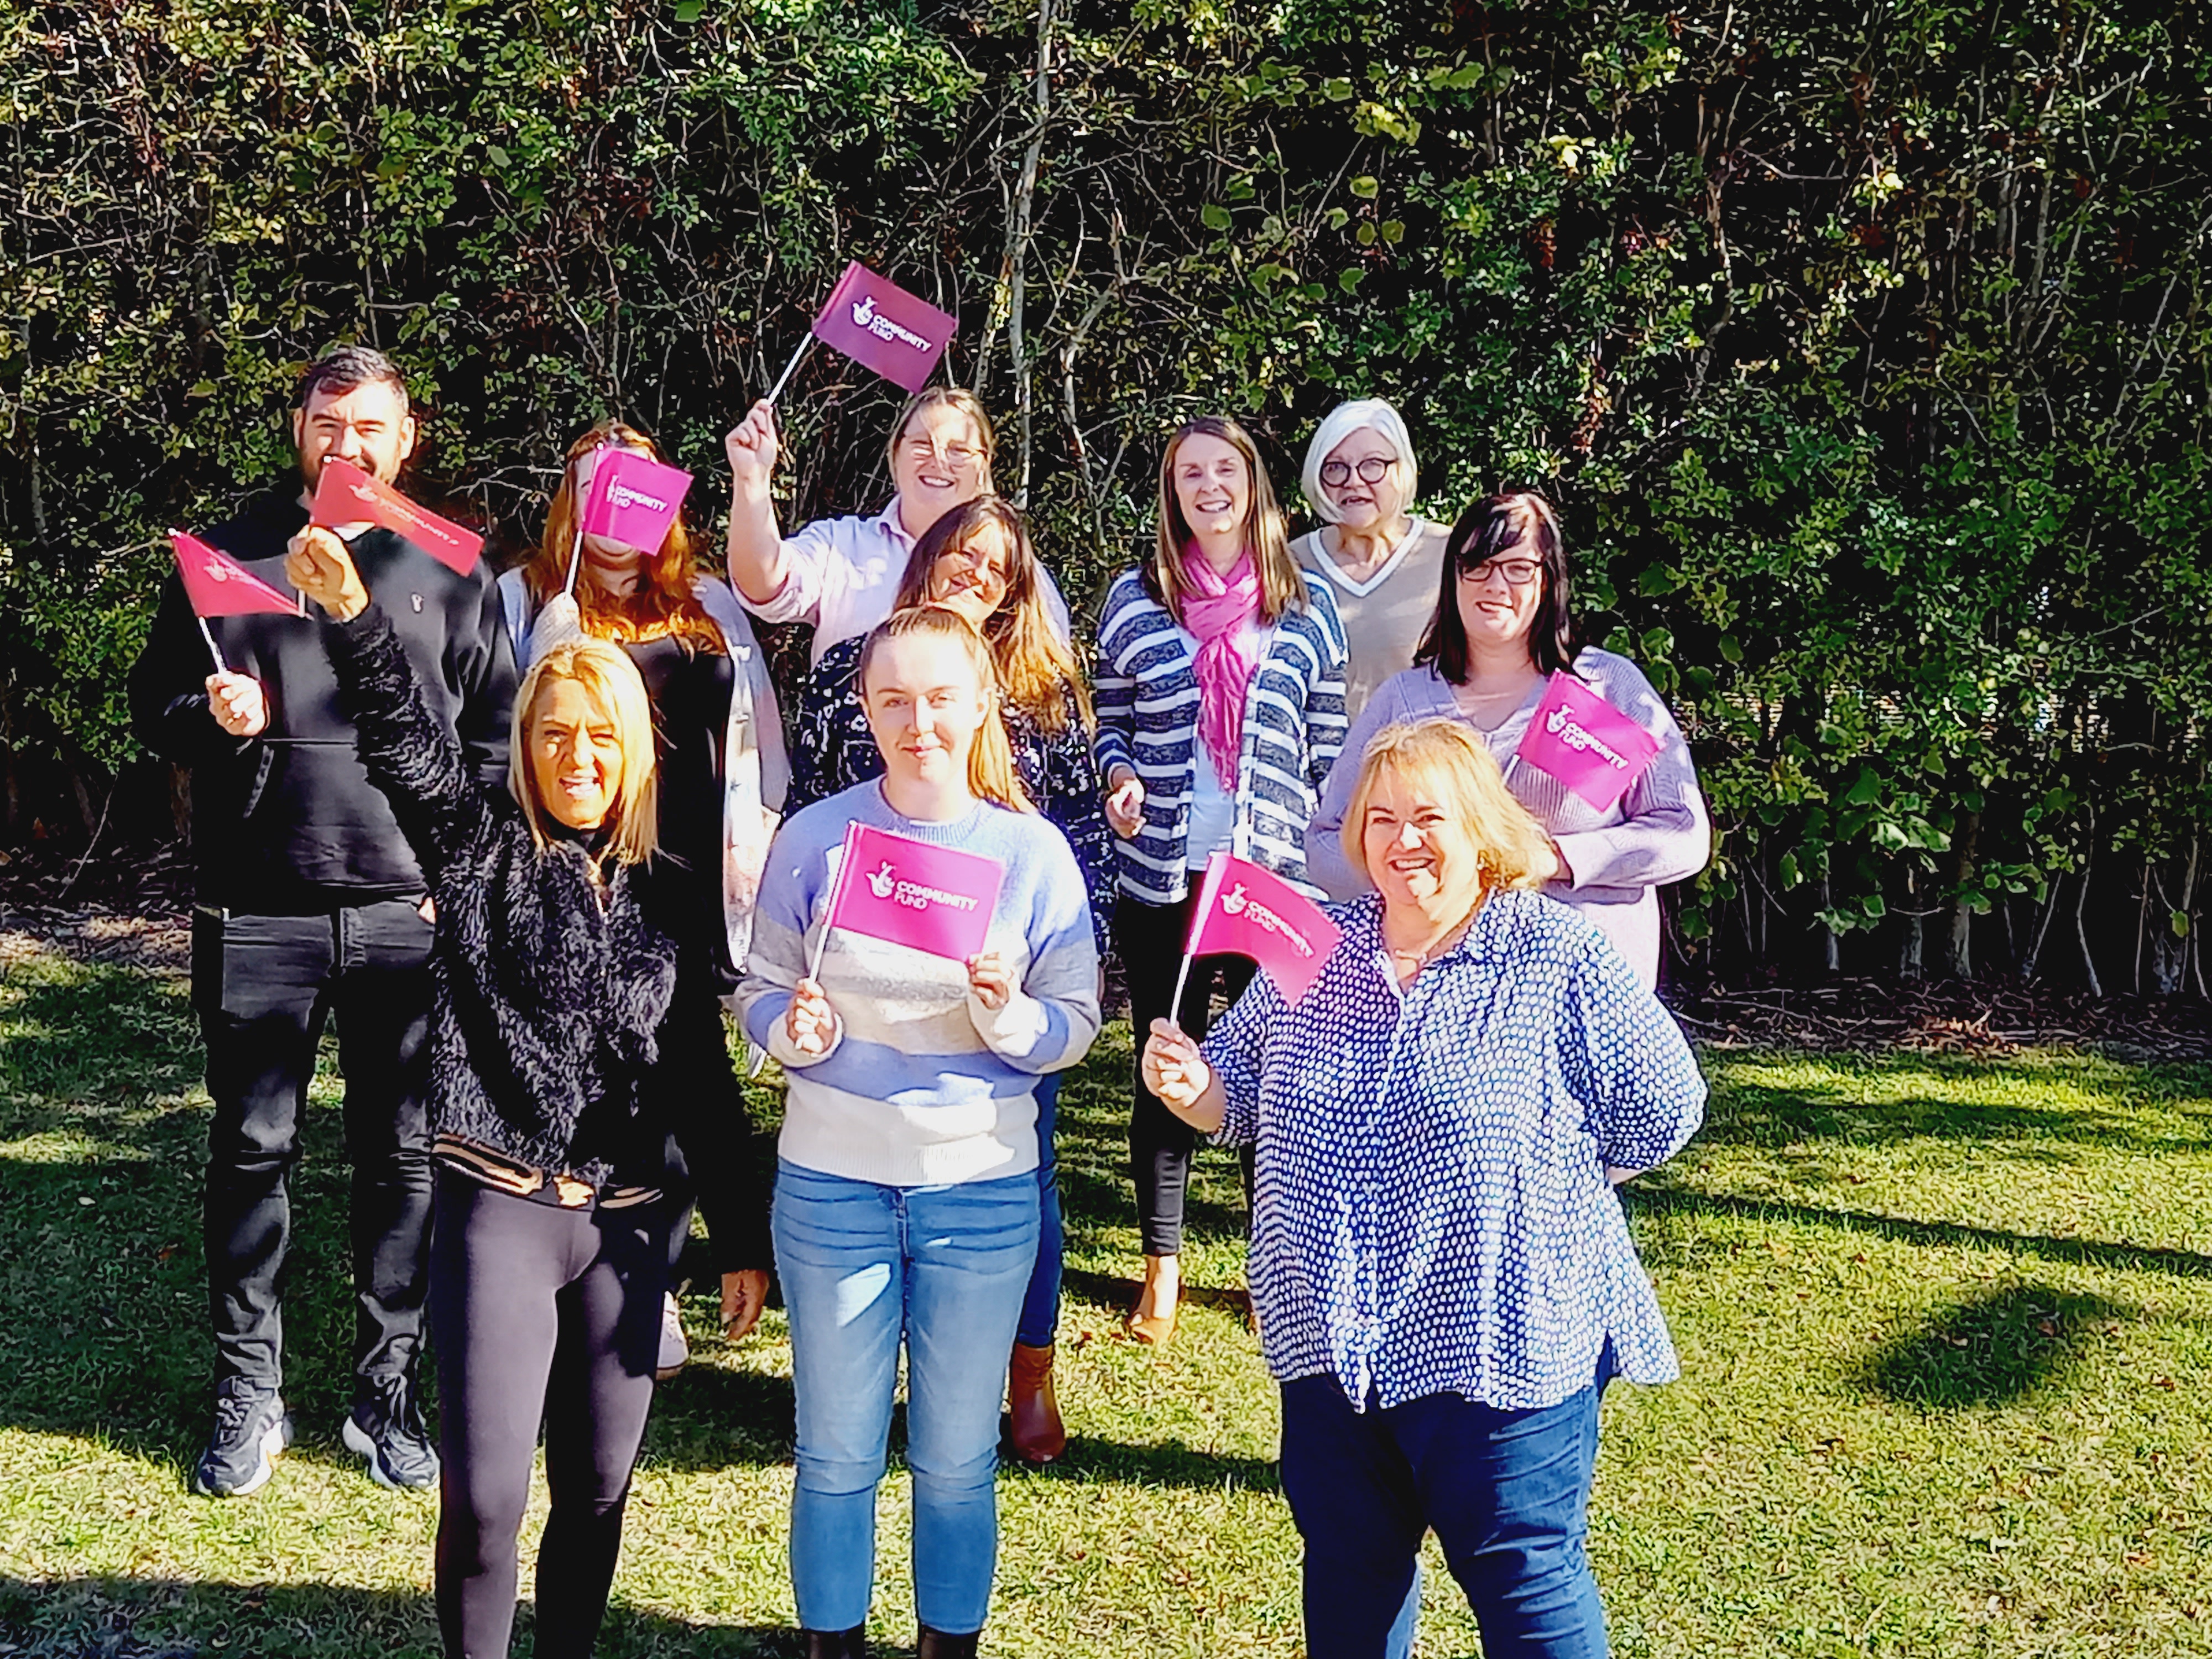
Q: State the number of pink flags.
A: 7